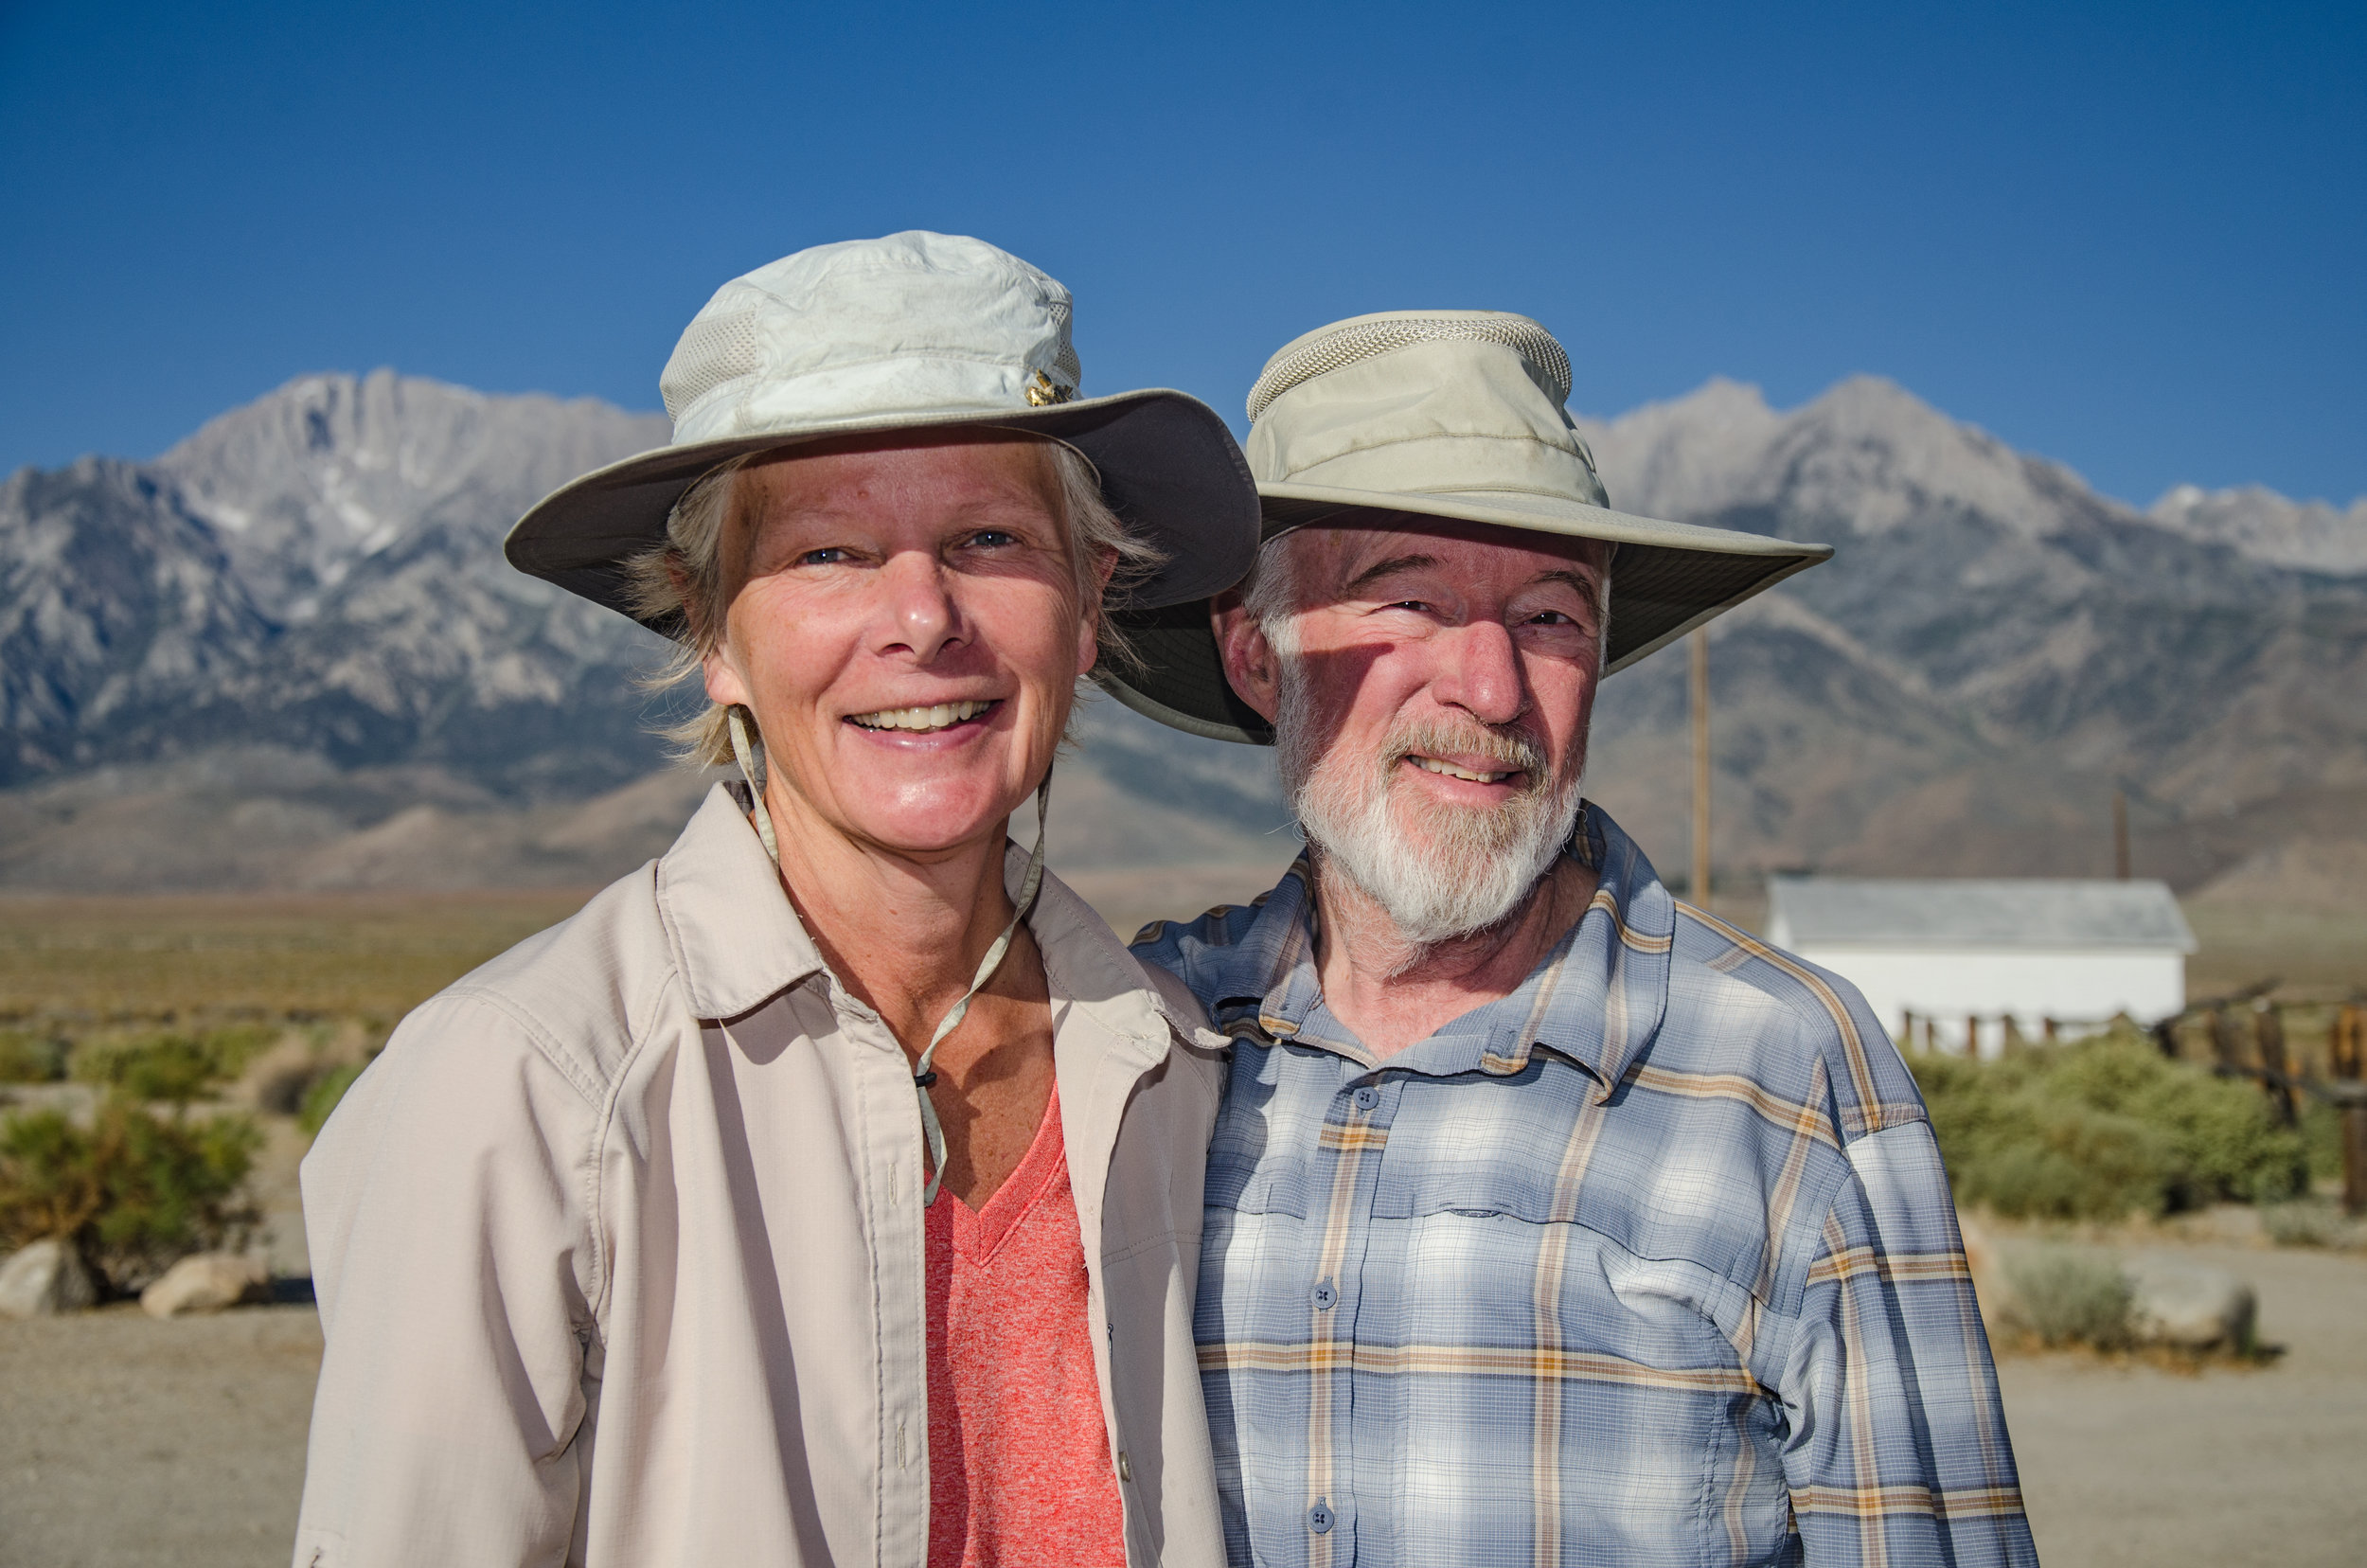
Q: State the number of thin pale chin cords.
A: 1